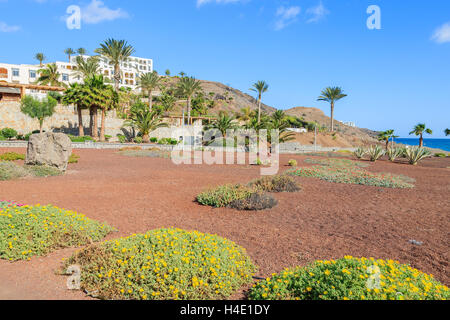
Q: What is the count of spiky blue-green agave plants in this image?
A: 4